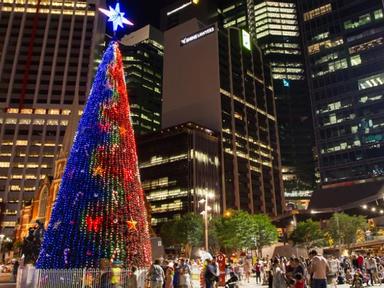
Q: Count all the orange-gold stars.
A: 3